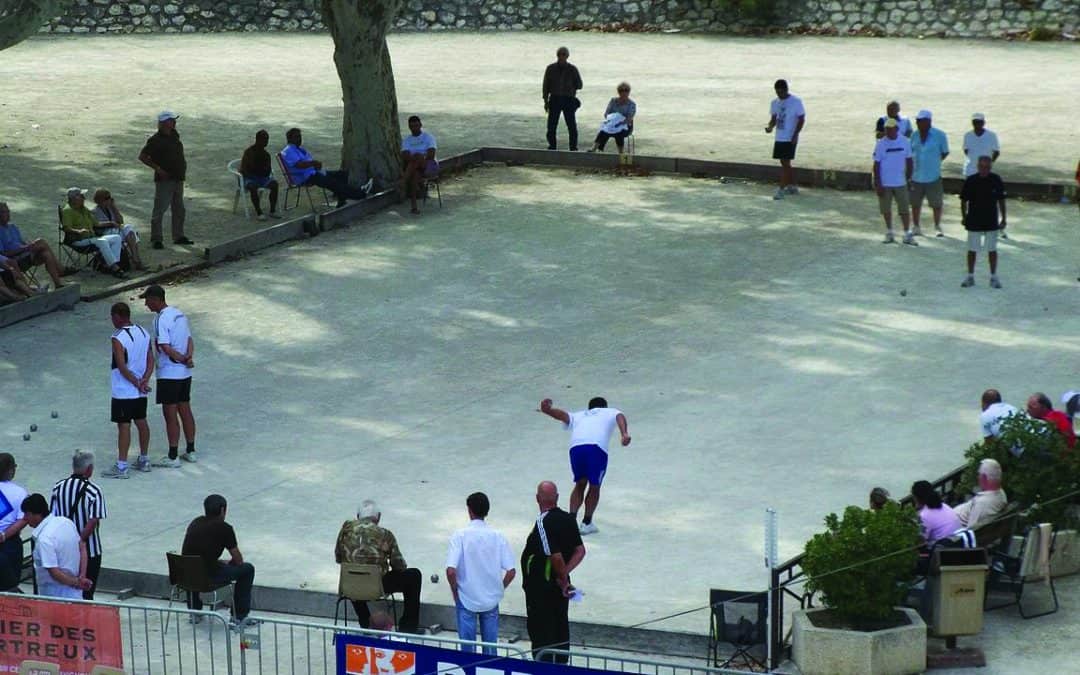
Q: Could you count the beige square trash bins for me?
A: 1